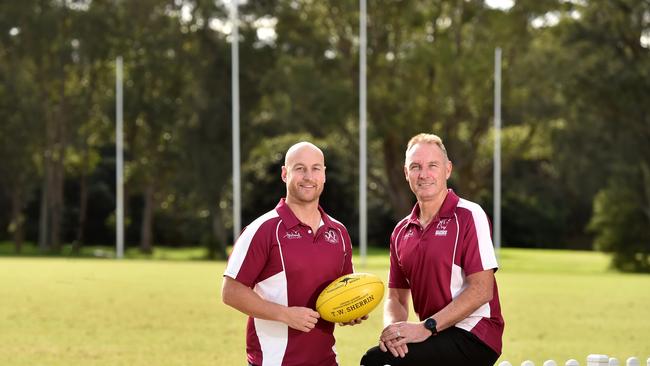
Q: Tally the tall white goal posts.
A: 4